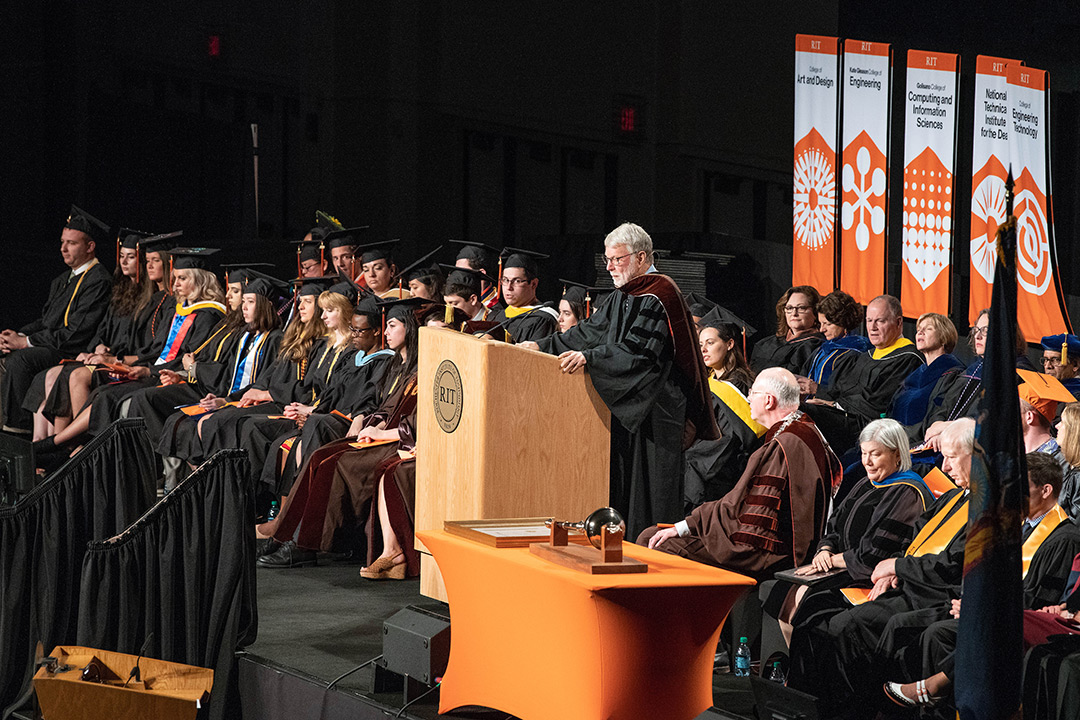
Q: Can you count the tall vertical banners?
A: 5